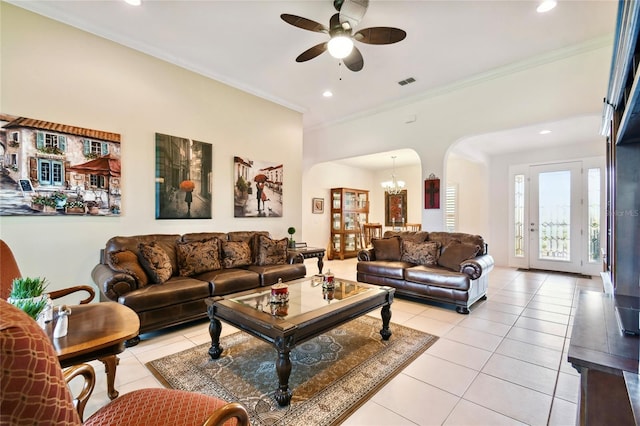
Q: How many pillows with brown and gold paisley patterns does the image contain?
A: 5